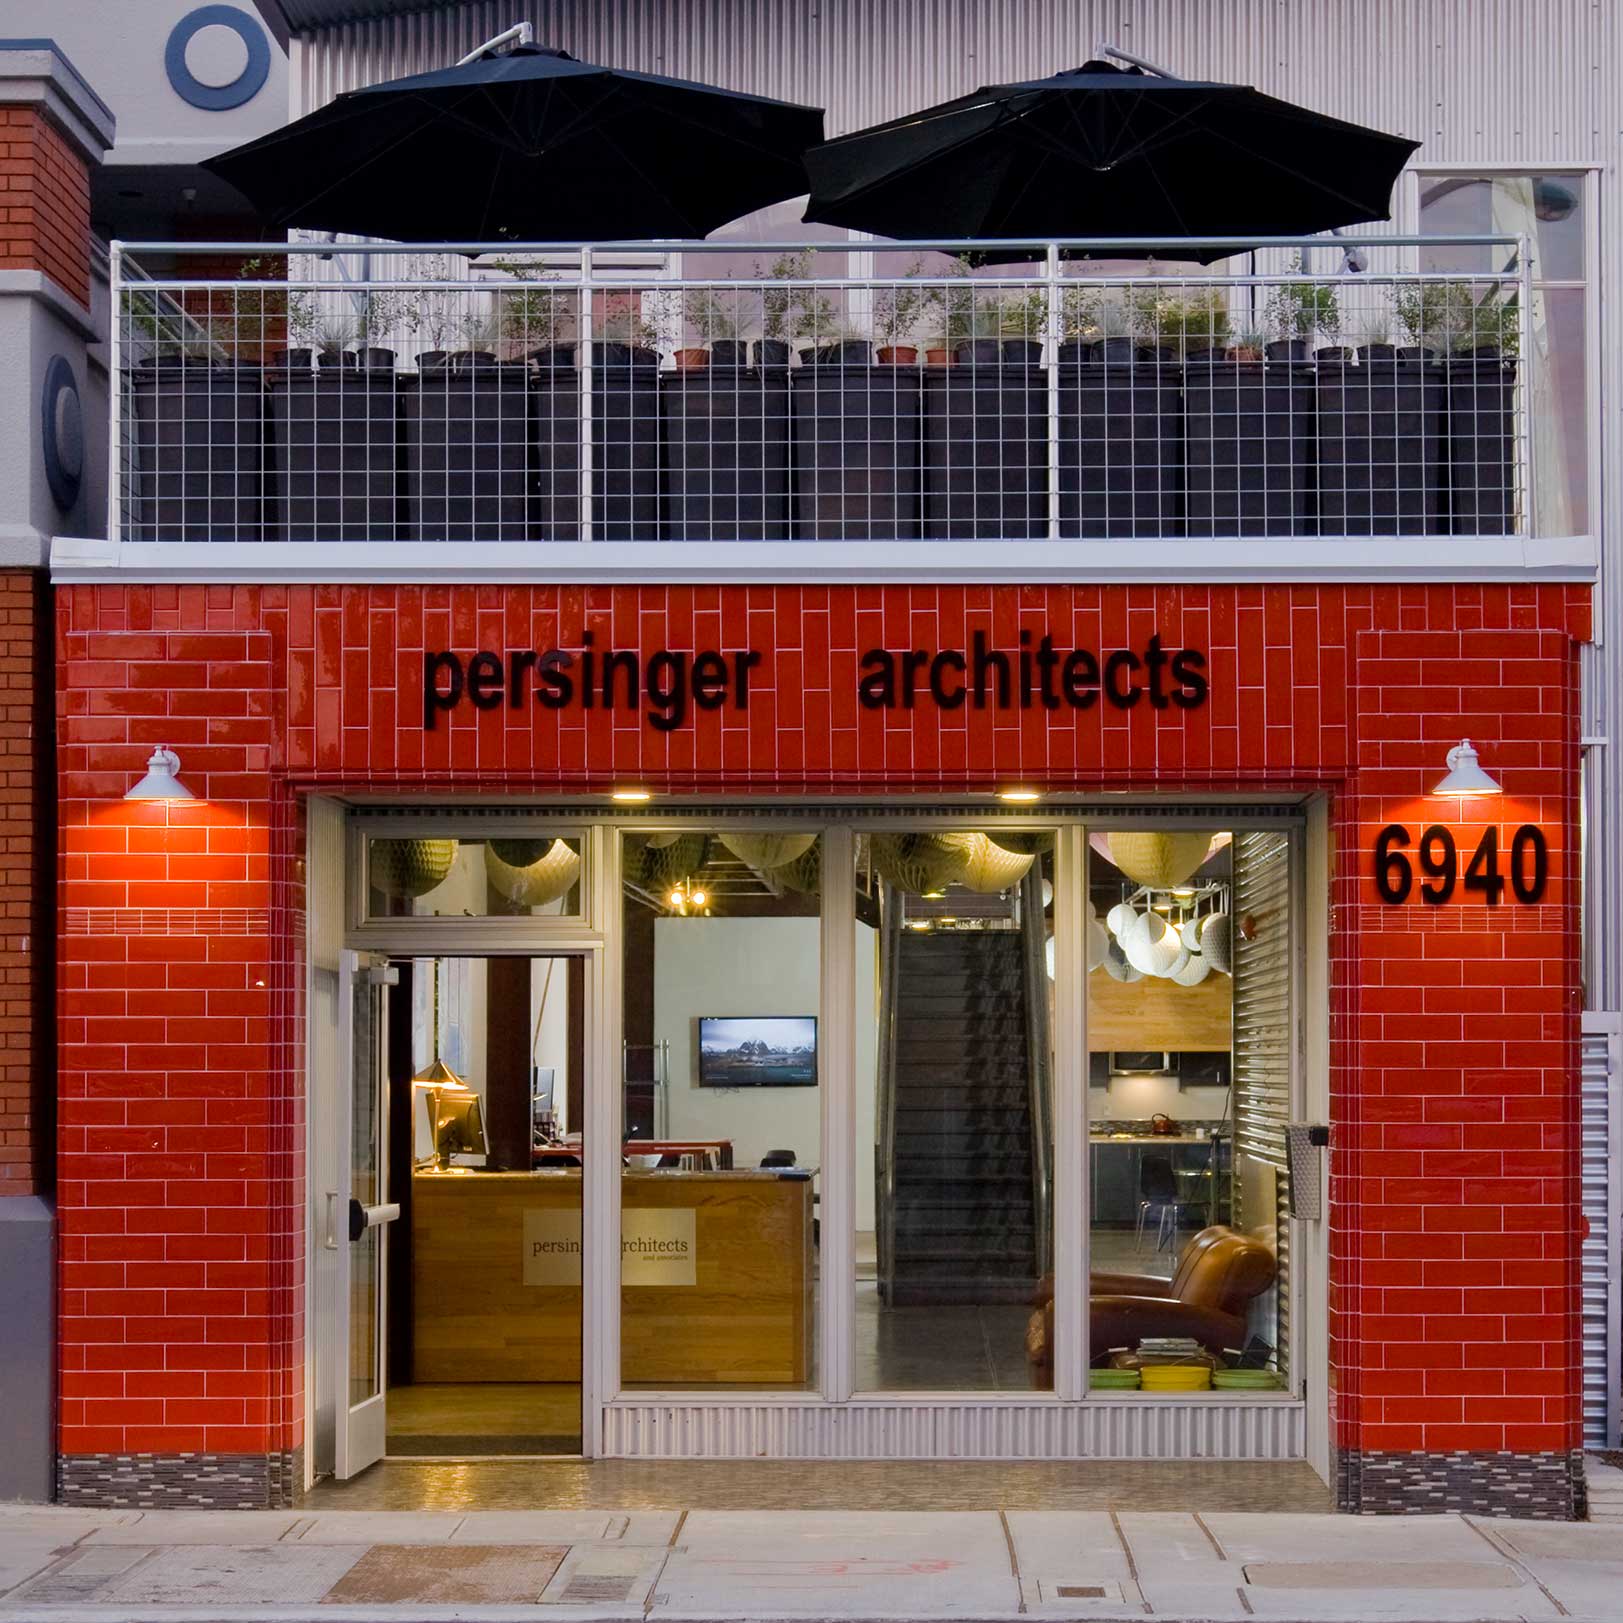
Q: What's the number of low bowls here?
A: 3